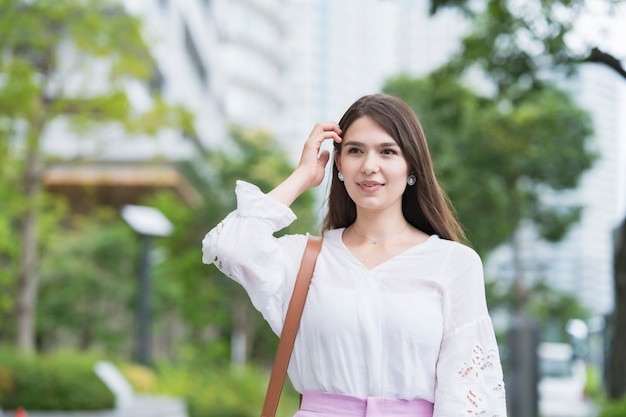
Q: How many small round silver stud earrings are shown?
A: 2